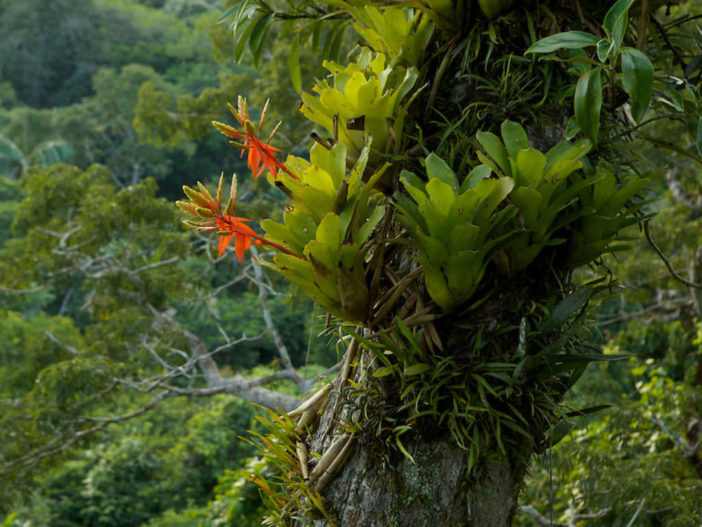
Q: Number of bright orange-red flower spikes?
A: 2